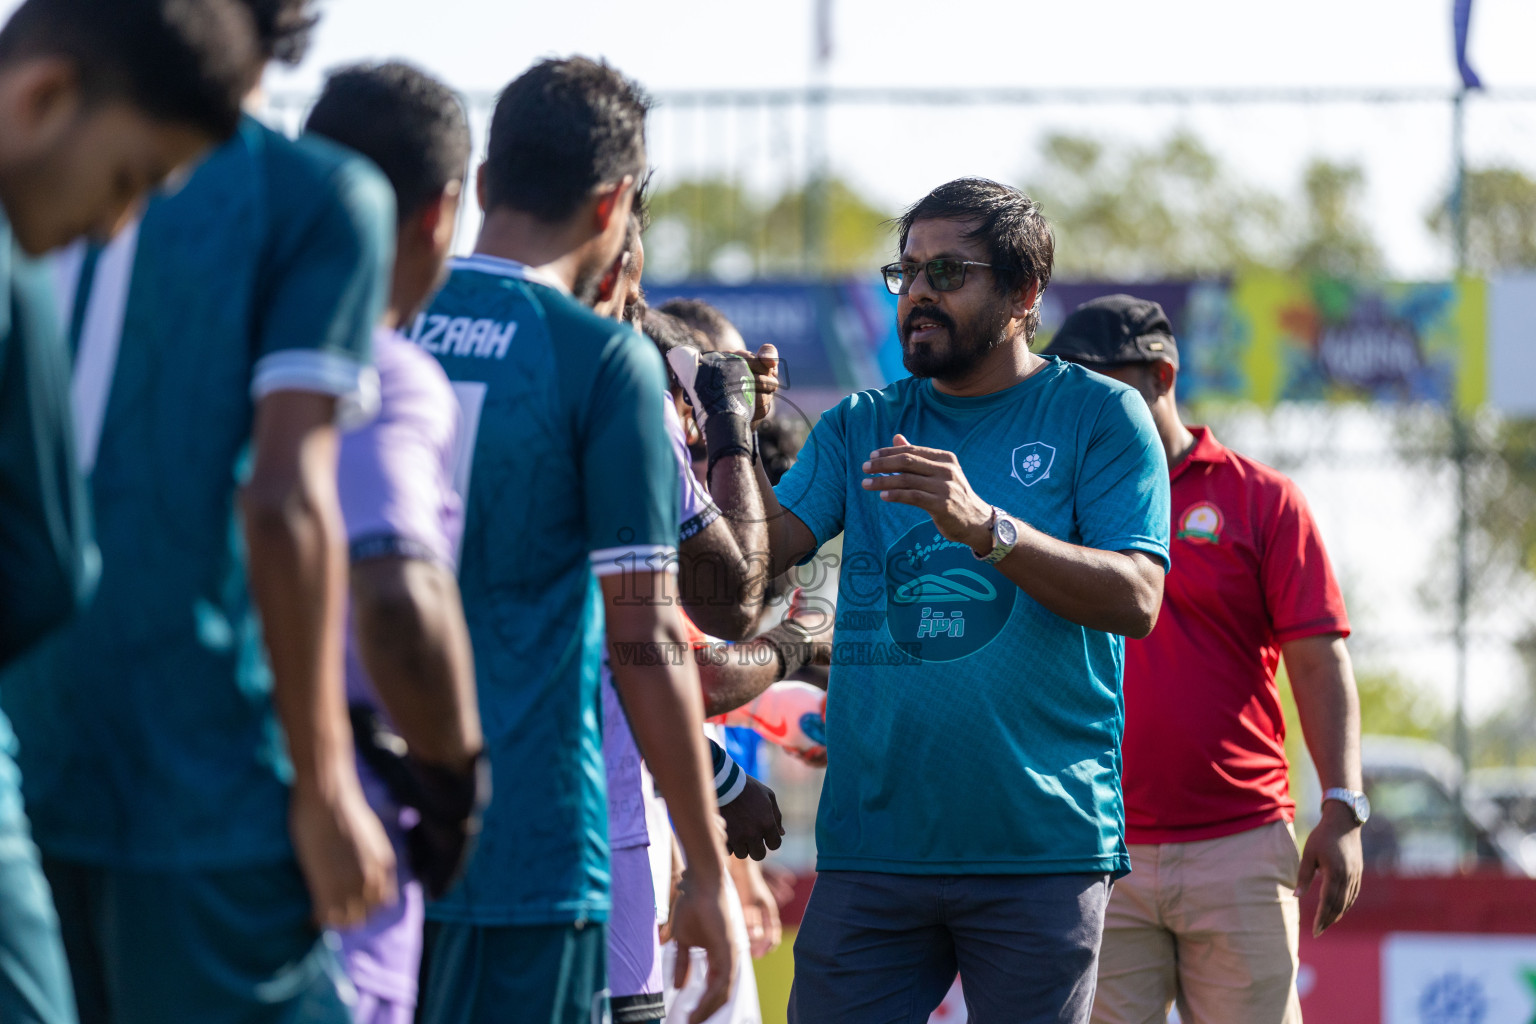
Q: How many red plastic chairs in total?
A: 0